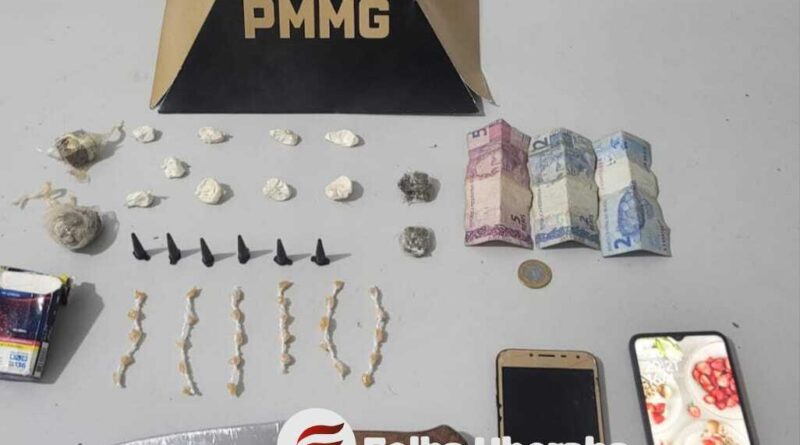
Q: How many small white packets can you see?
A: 9